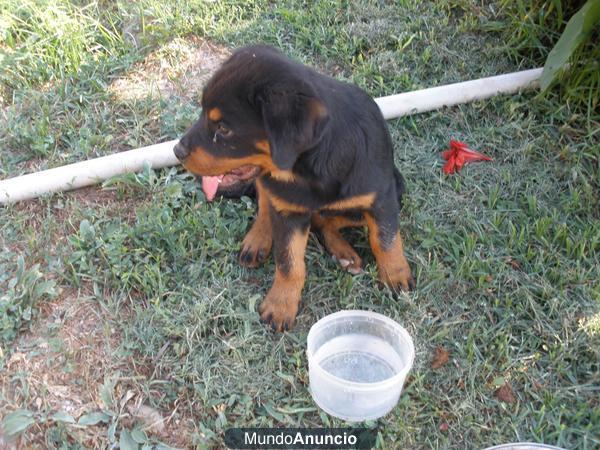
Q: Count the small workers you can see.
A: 0